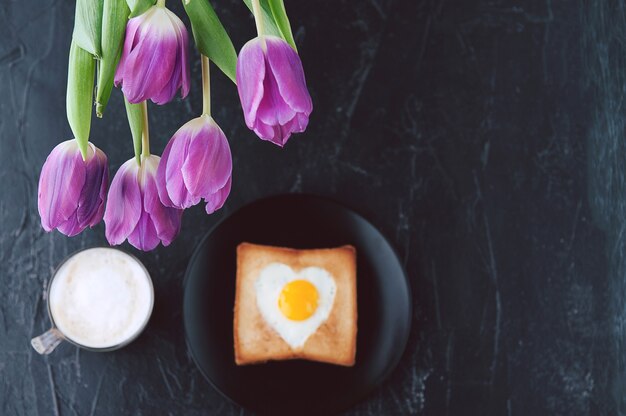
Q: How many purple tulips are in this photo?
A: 5